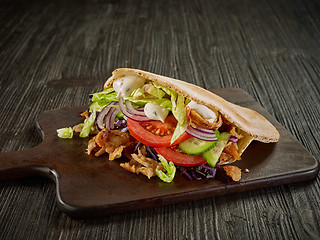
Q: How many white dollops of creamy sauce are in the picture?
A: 3